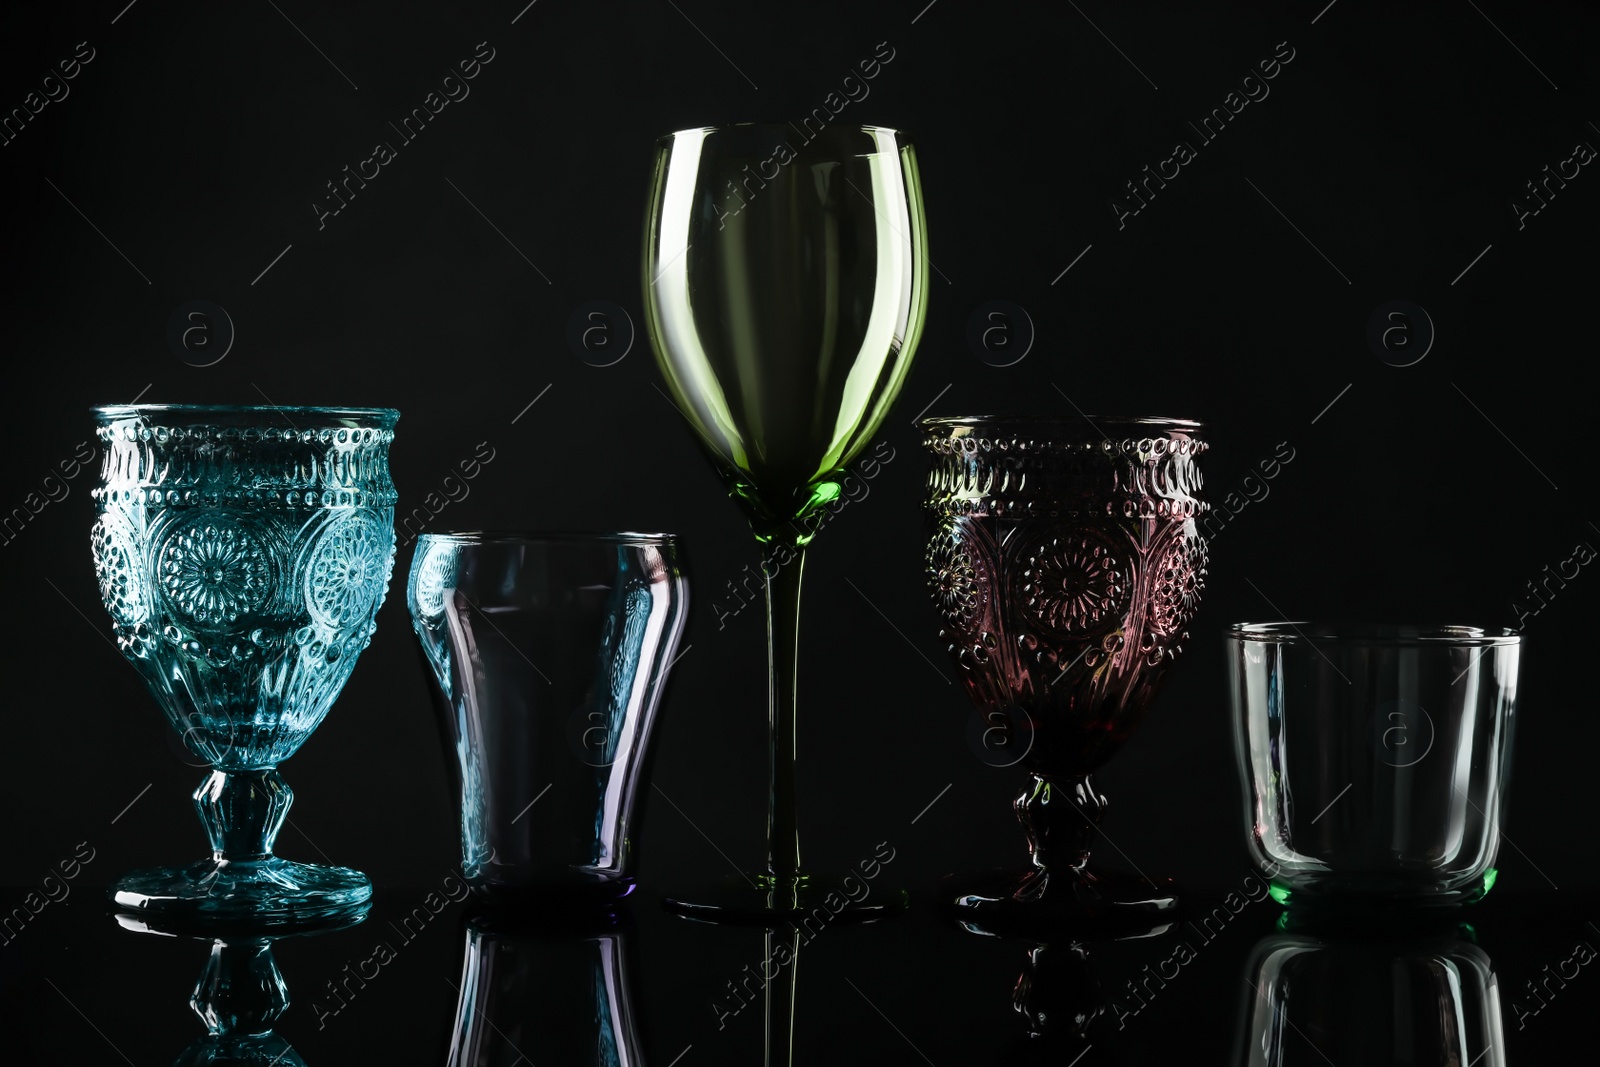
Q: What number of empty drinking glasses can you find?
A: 5